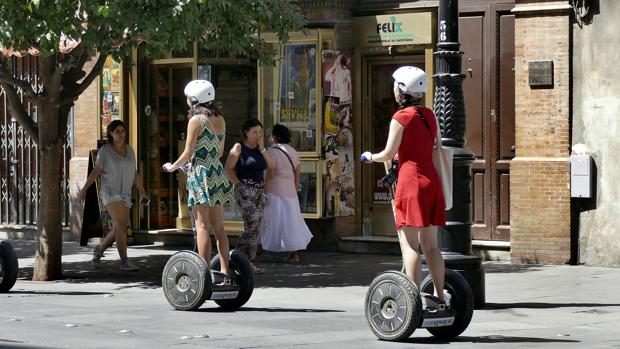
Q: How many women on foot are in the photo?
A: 3